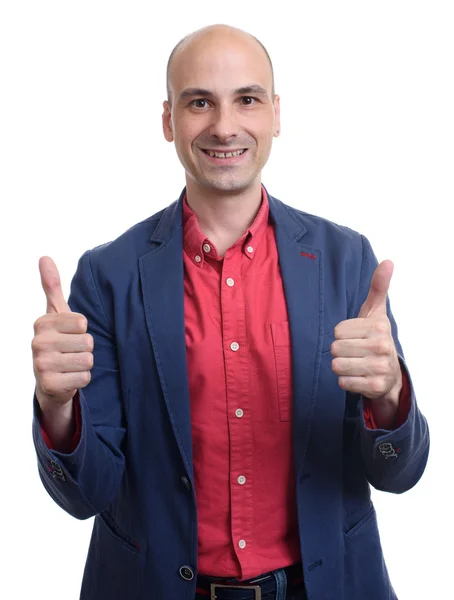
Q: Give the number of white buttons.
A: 8